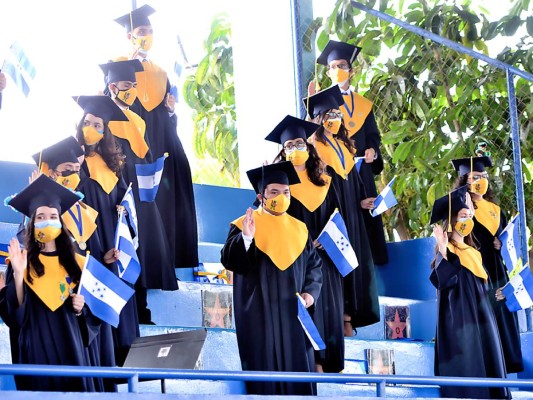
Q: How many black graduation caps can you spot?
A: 11